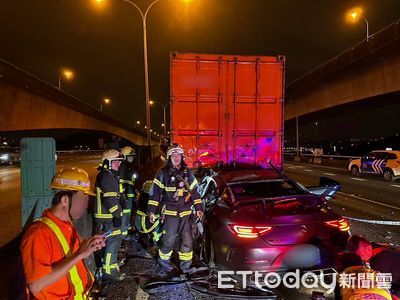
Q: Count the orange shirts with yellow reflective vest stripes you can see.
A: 1